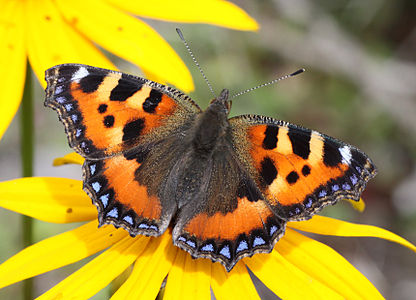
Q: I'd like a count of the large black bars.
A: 6